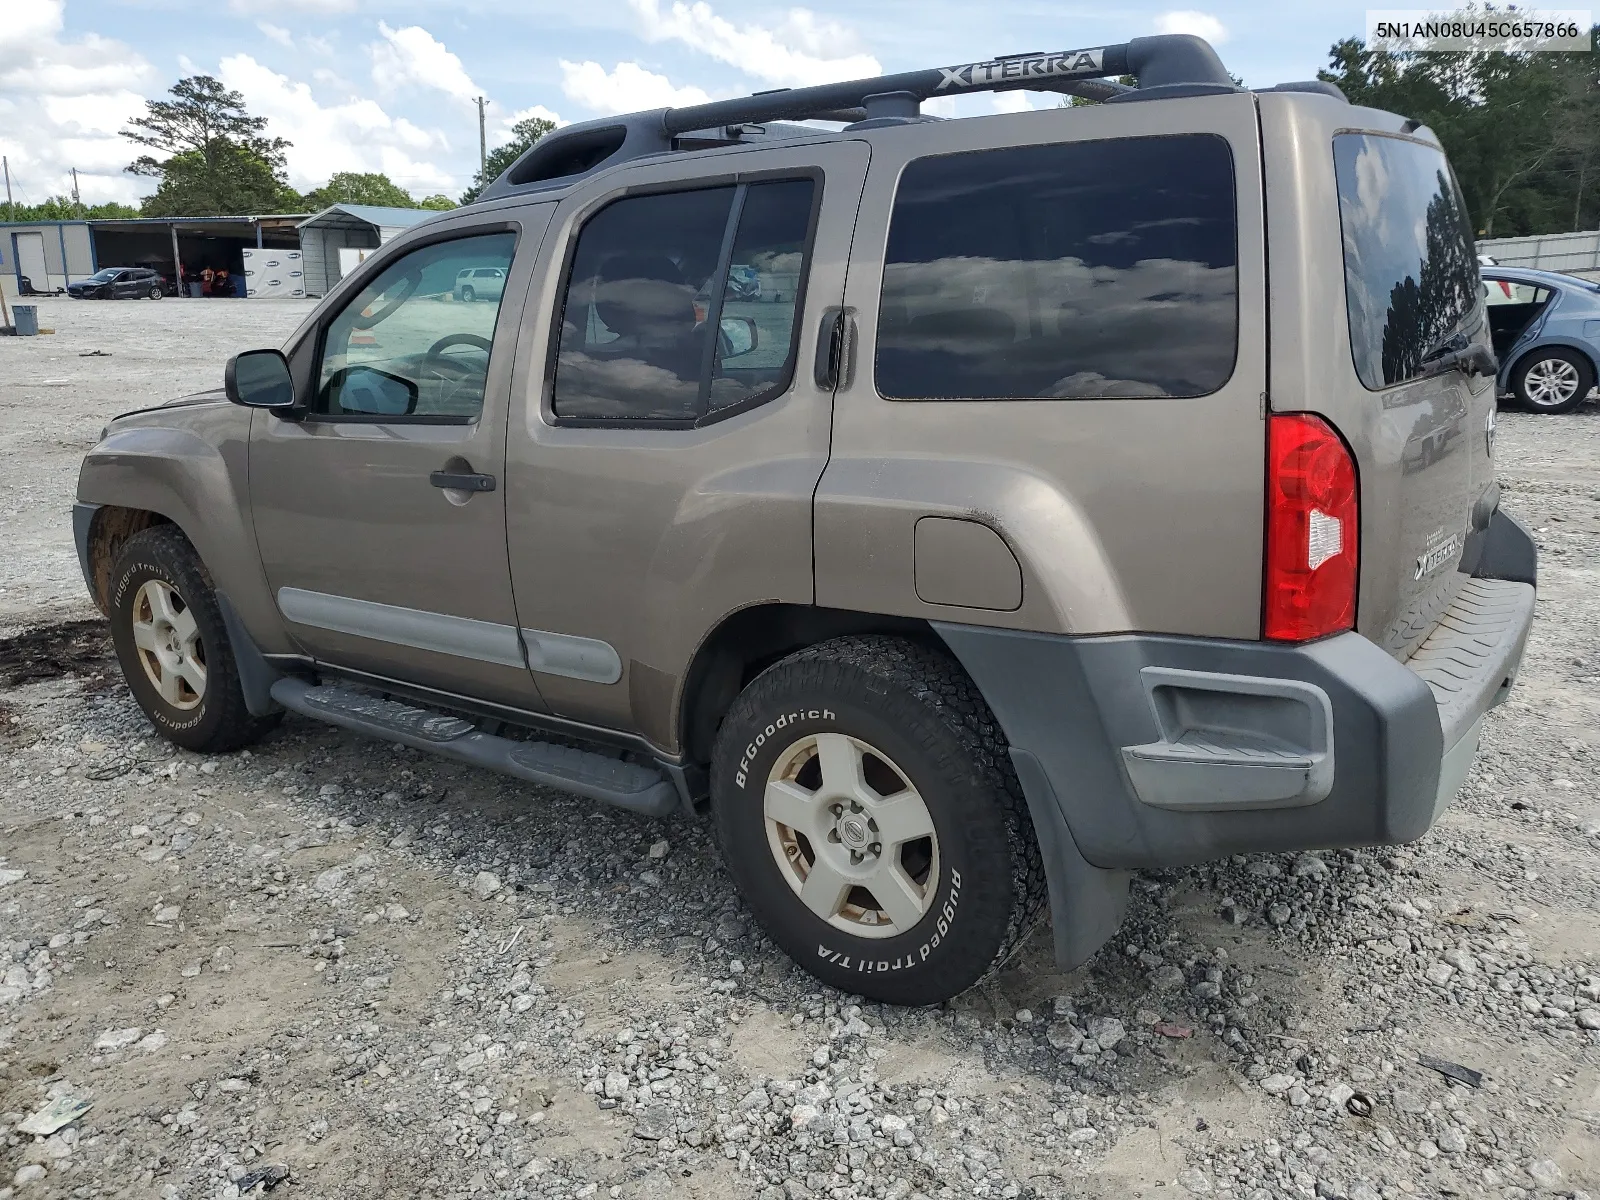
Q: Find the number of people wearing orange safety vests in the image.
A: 2